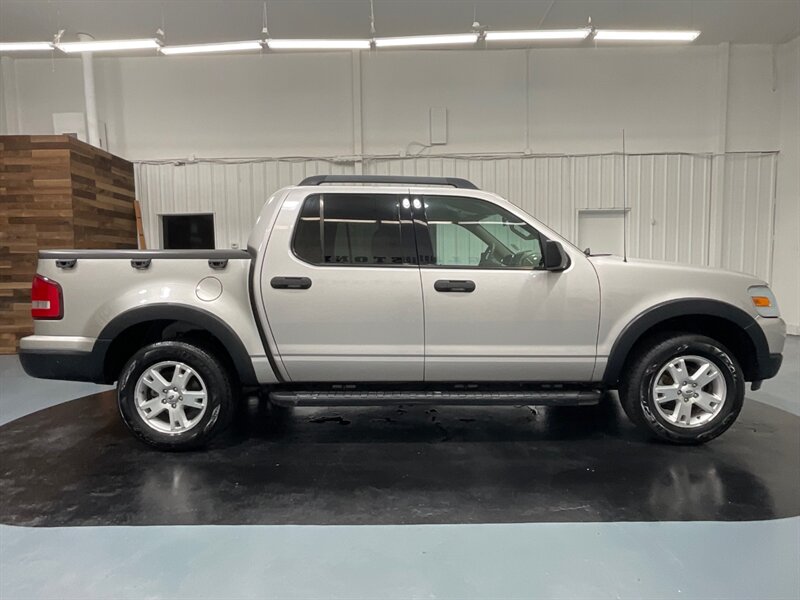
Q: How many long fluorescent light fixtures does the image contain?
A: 7